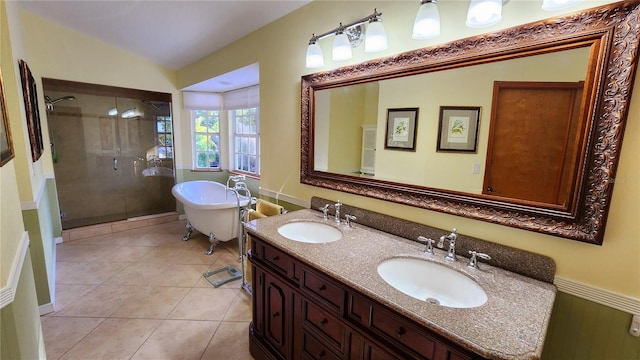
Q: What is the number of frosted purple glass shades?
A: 0